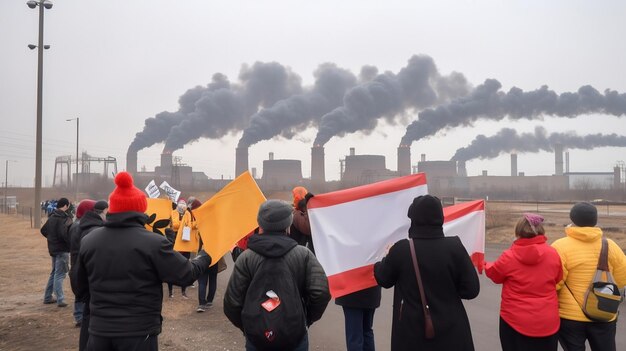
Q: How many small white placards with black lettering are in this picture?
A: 2